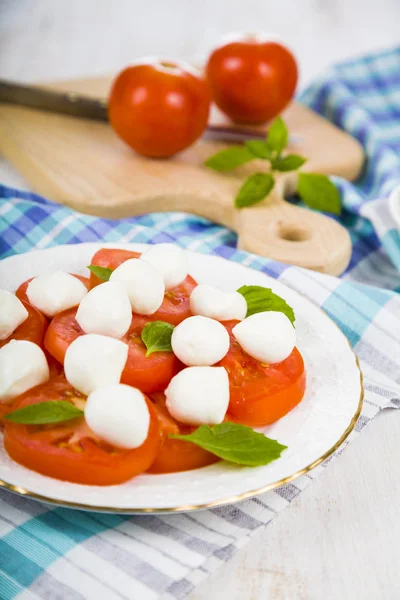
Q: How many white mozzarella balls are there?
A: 12